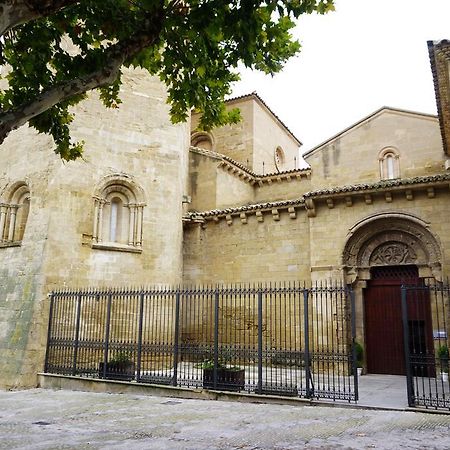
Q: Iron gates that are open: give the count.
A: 1